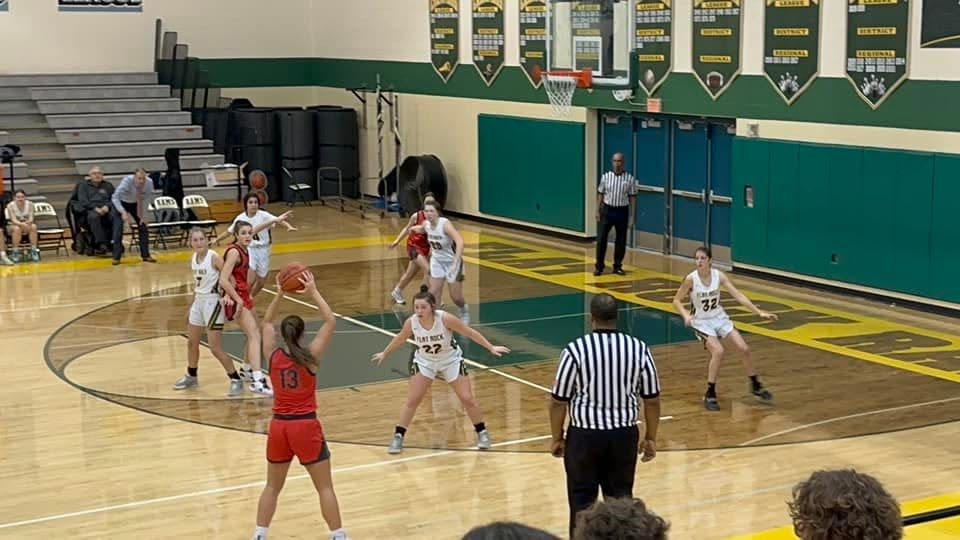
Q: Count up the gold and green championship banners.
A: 8